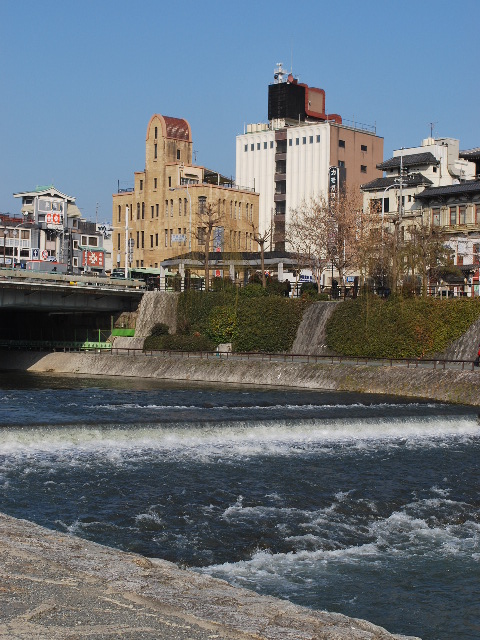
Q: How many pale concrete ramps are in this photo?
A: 3